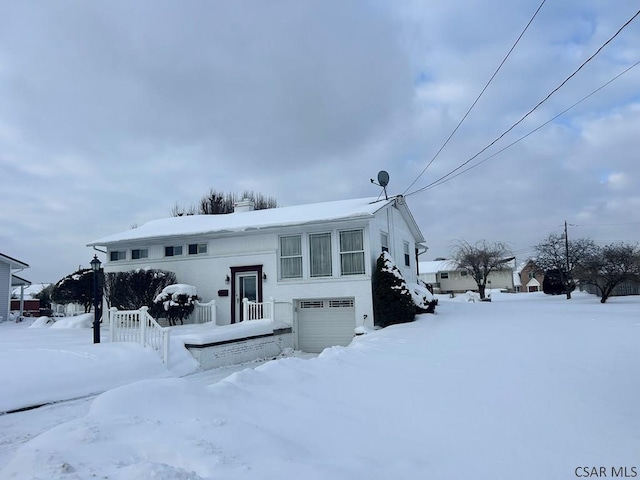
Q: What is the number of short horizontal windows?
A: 4